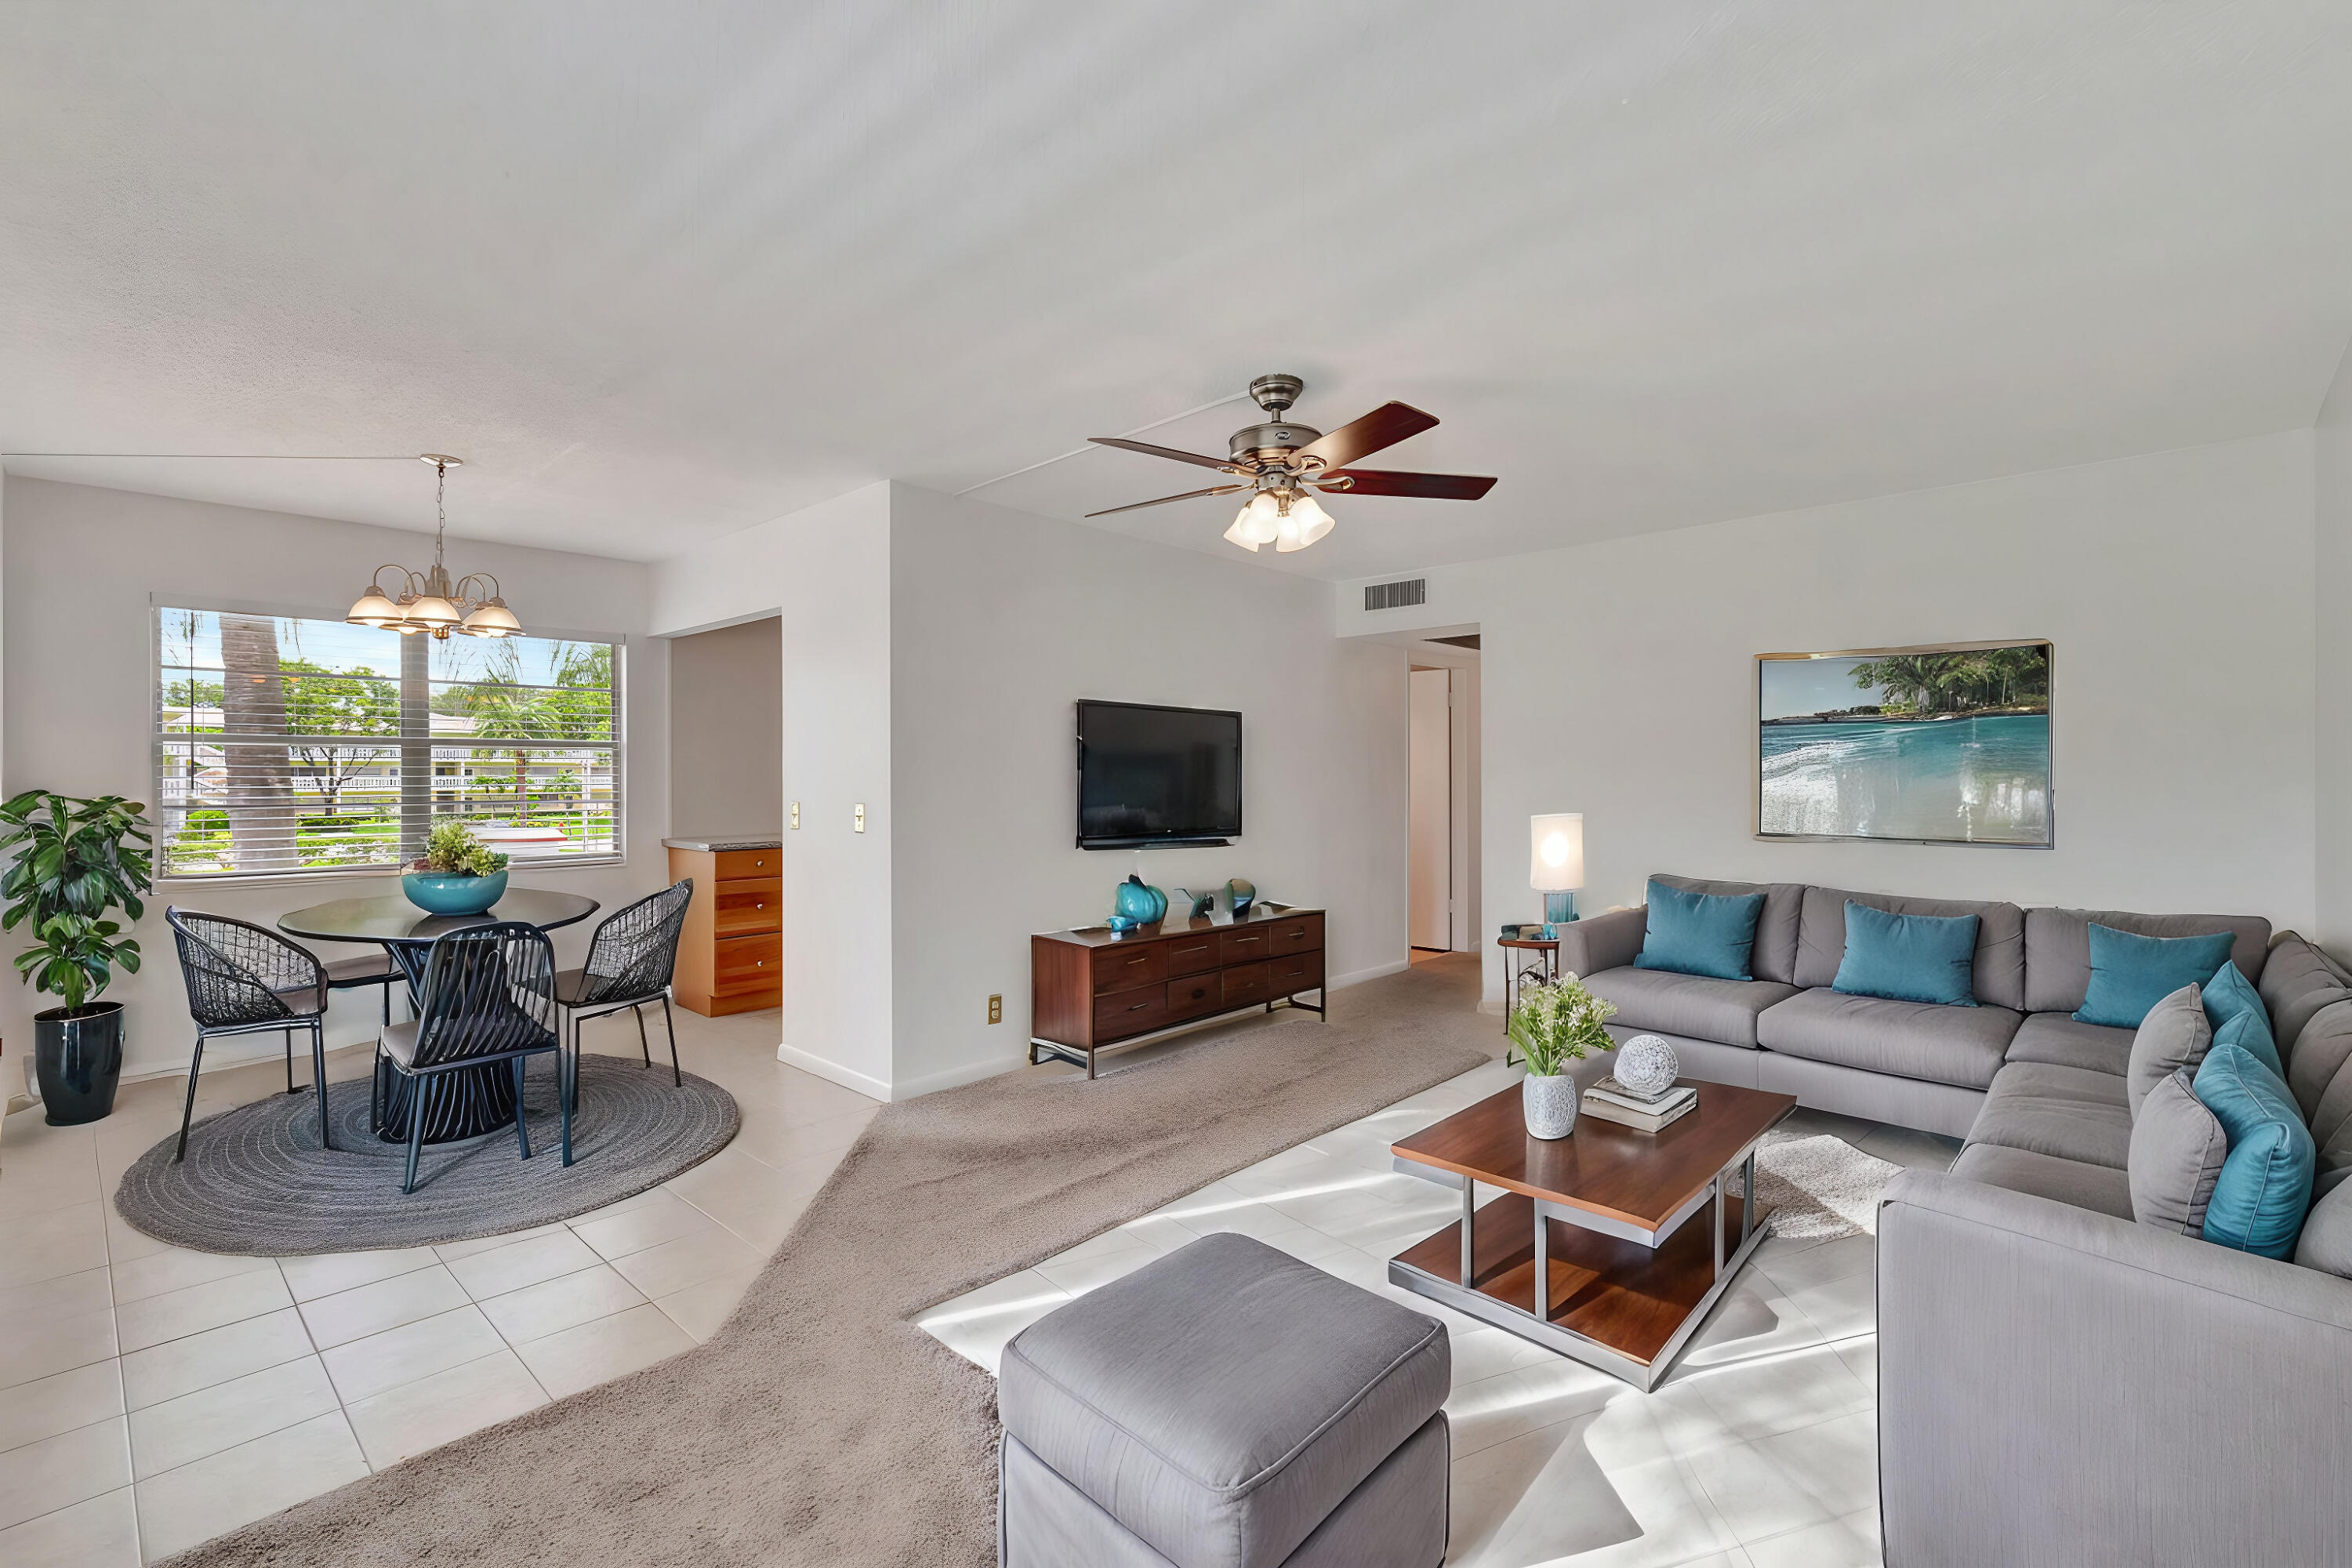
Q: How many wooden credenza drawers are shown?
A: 8